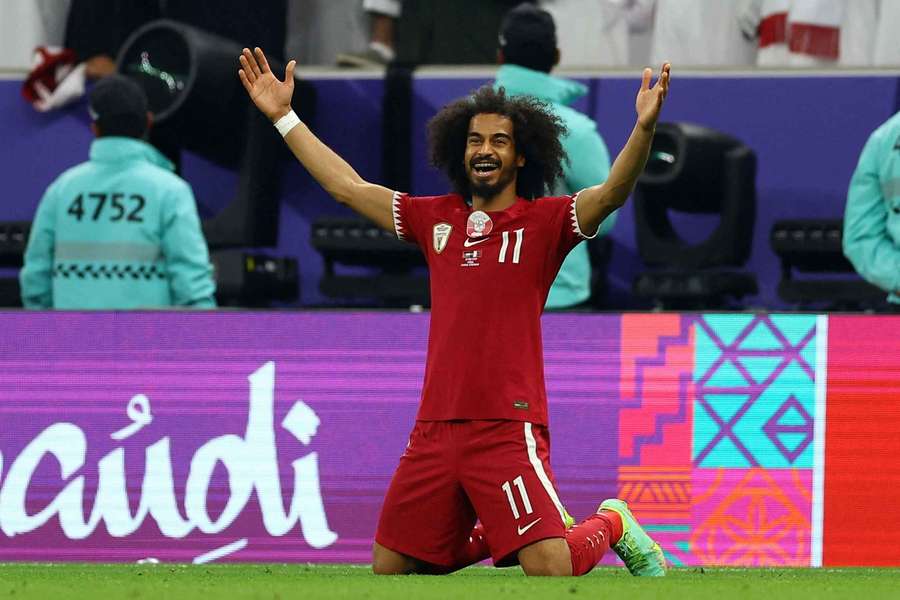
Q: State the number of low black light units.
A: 3